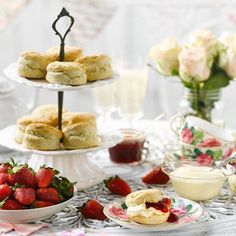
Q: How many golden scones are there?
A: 10